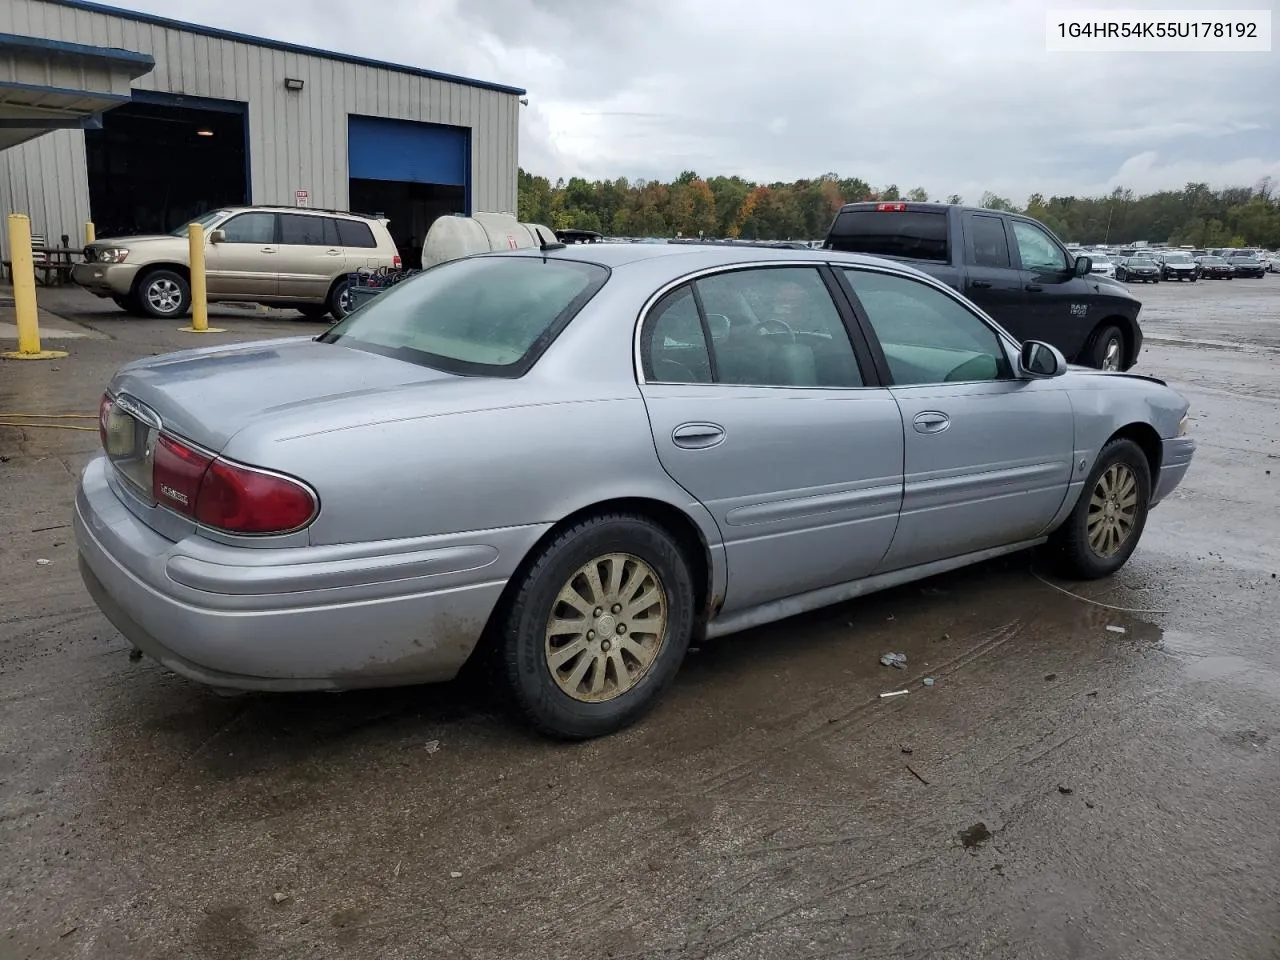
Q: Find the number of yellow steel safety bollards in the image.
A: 3